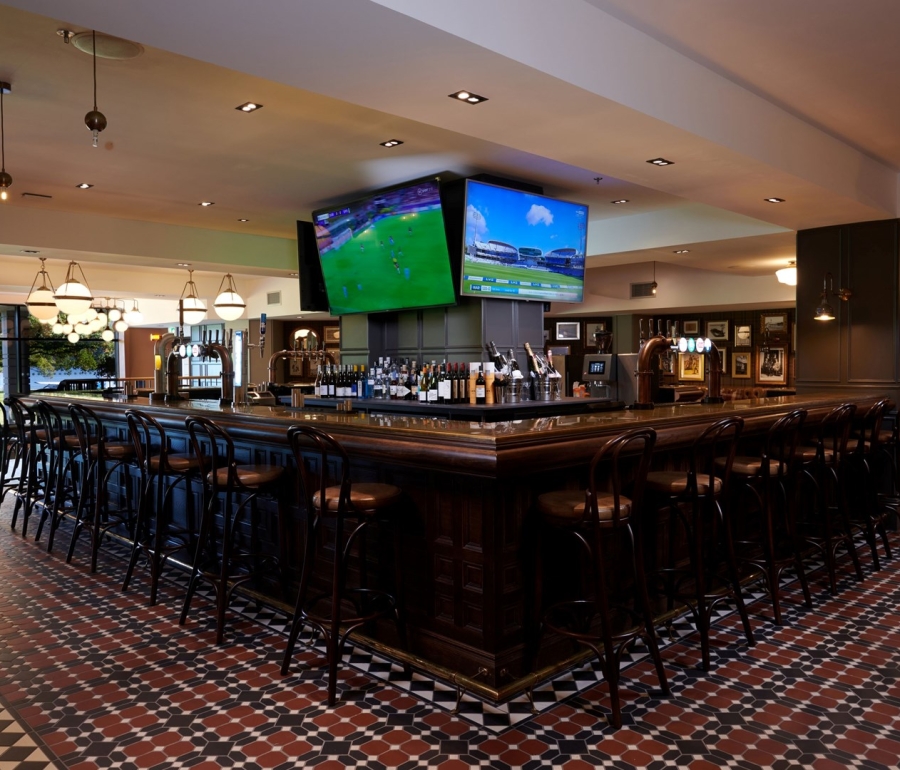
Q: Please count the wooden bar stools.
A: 13